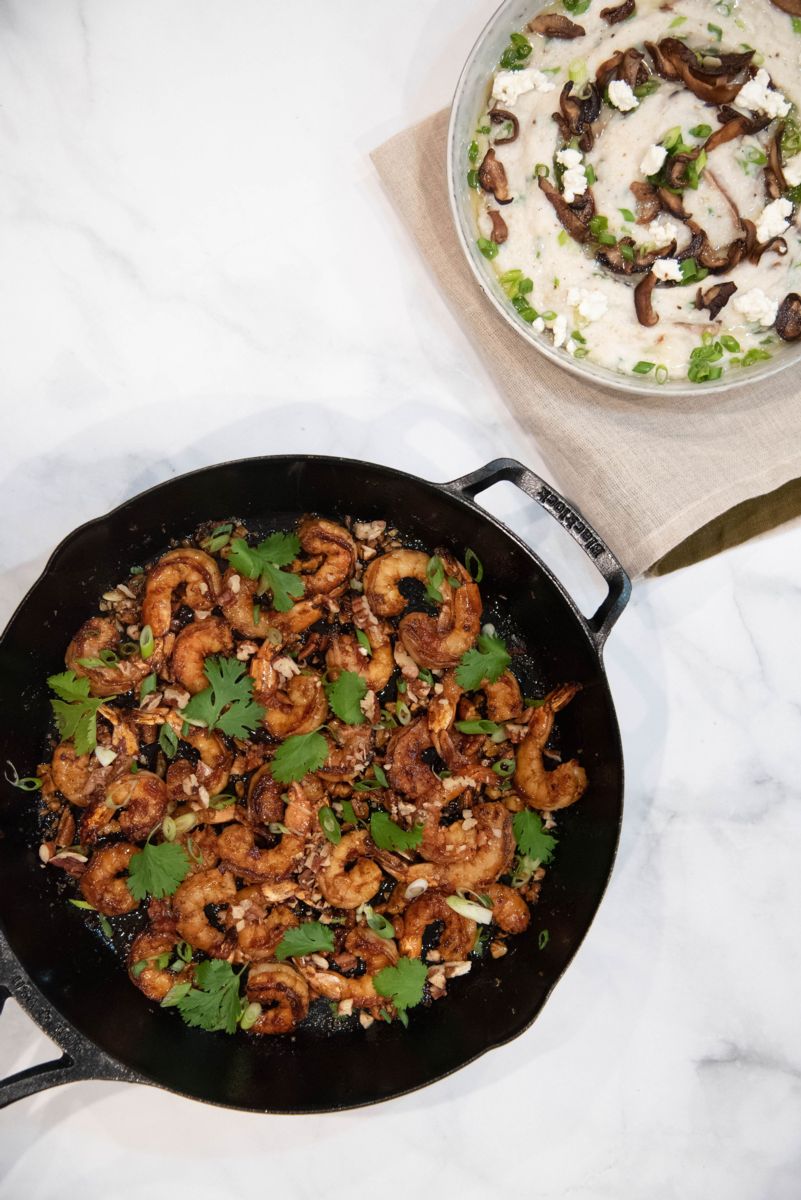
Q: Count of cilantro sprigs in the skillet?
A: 12